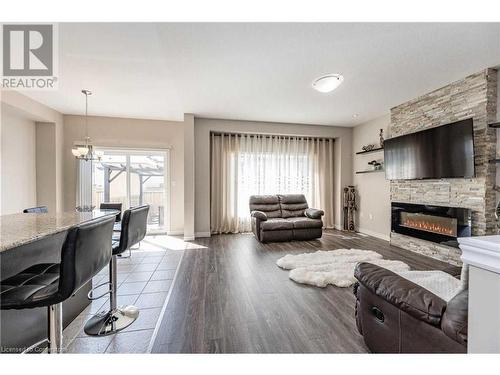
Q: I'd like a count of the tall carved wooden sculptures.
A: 2